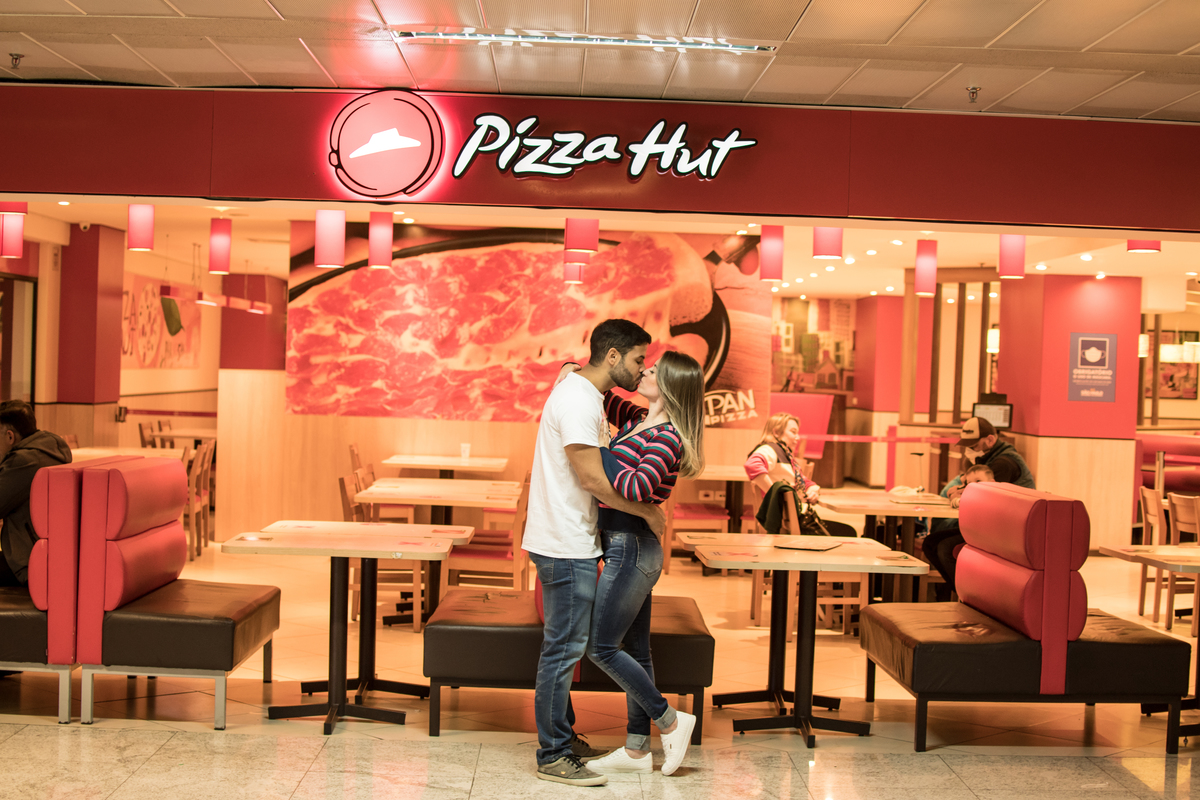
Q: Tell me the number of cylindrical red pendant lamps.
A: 14